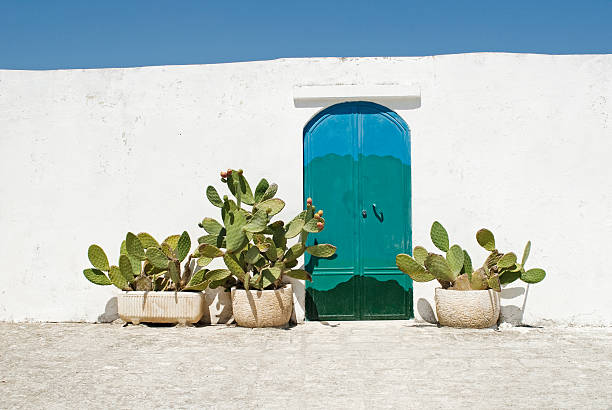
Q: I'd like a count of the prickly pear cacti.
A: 3